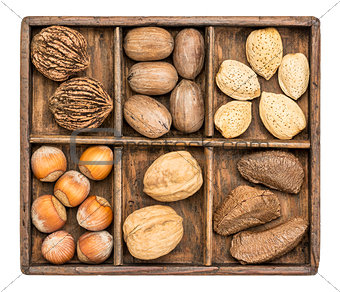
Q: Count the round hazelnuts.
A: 7